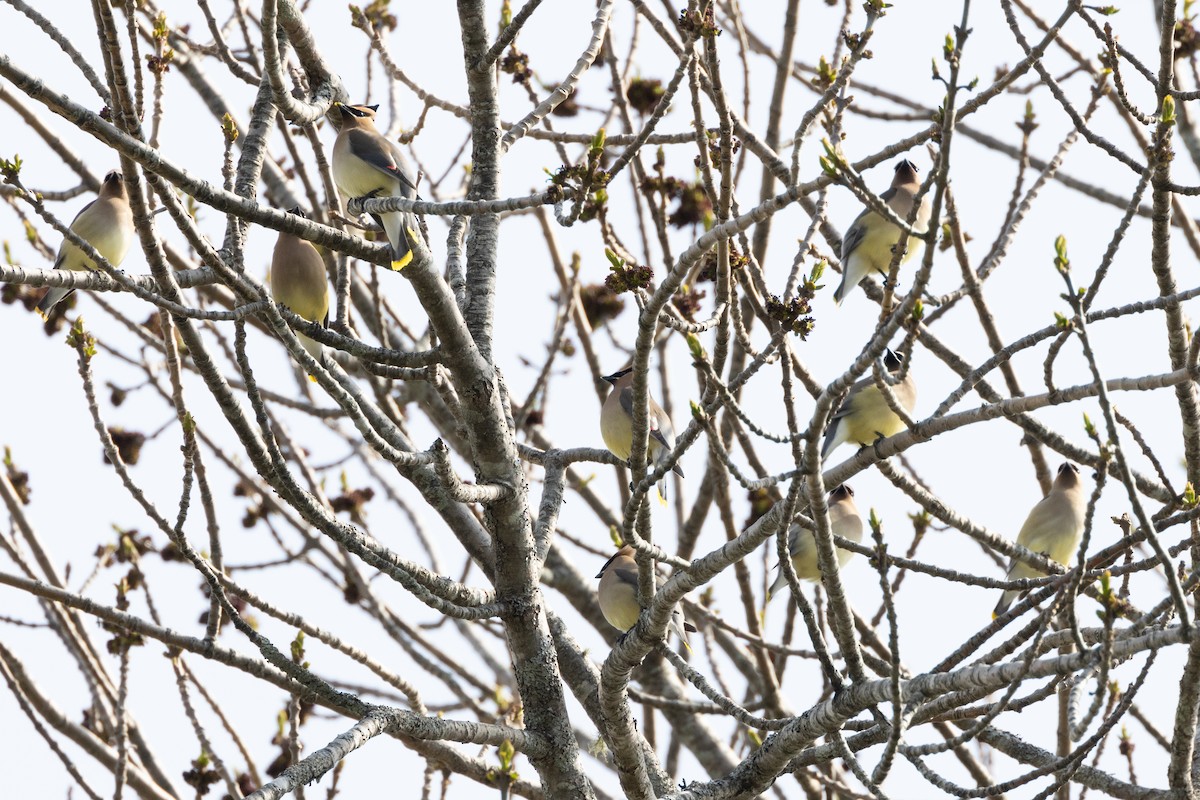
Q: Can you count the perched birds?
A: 9